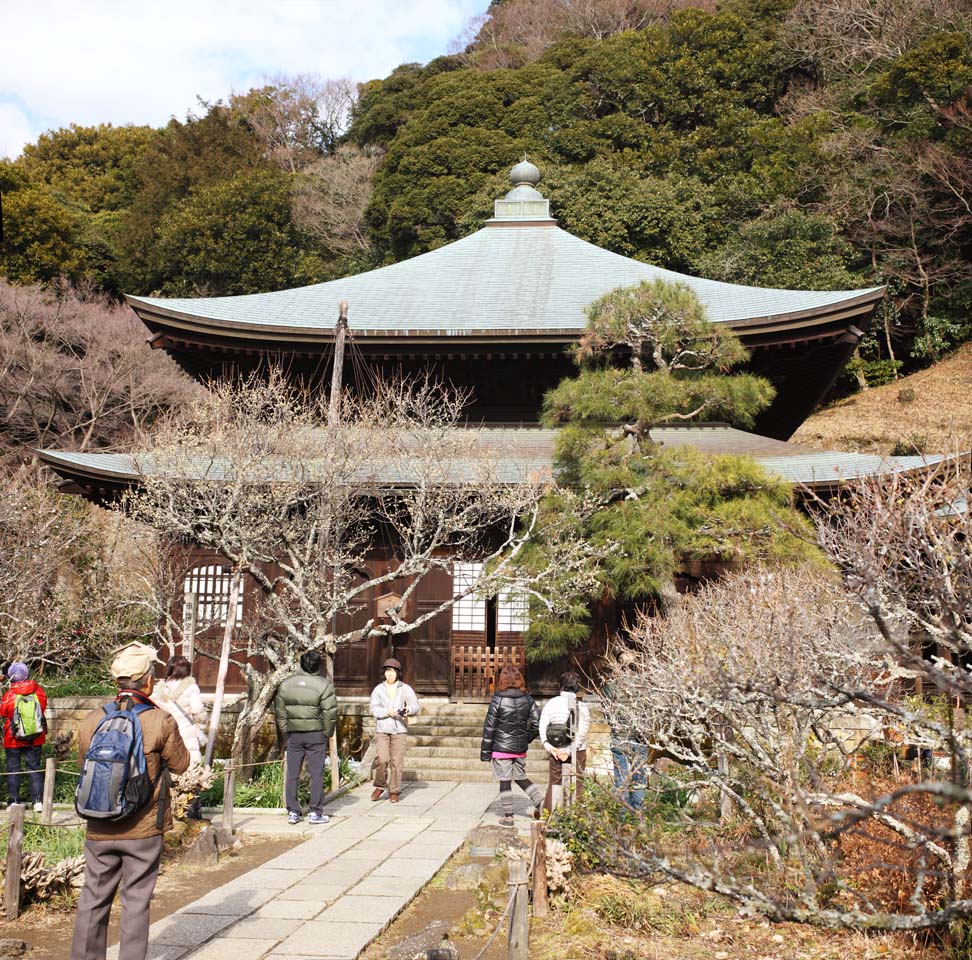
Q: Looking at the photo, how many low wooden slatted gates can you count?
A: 1